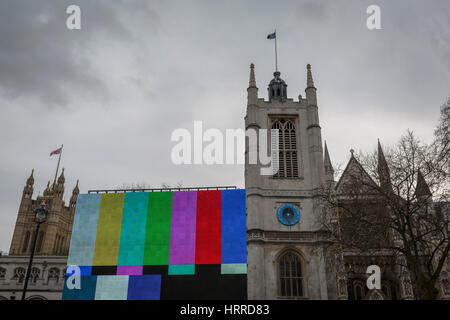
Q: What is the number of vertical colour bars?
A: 7